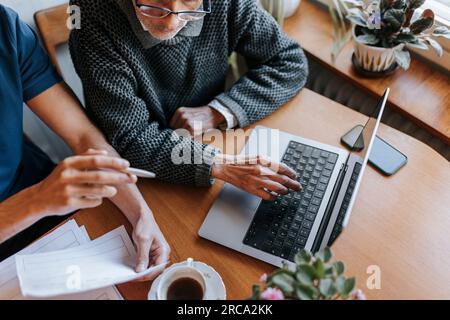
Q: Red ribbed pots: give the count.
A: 0